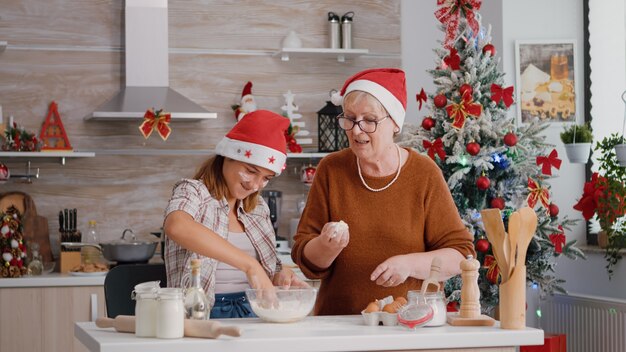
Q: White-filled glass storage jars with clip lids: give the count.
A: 3